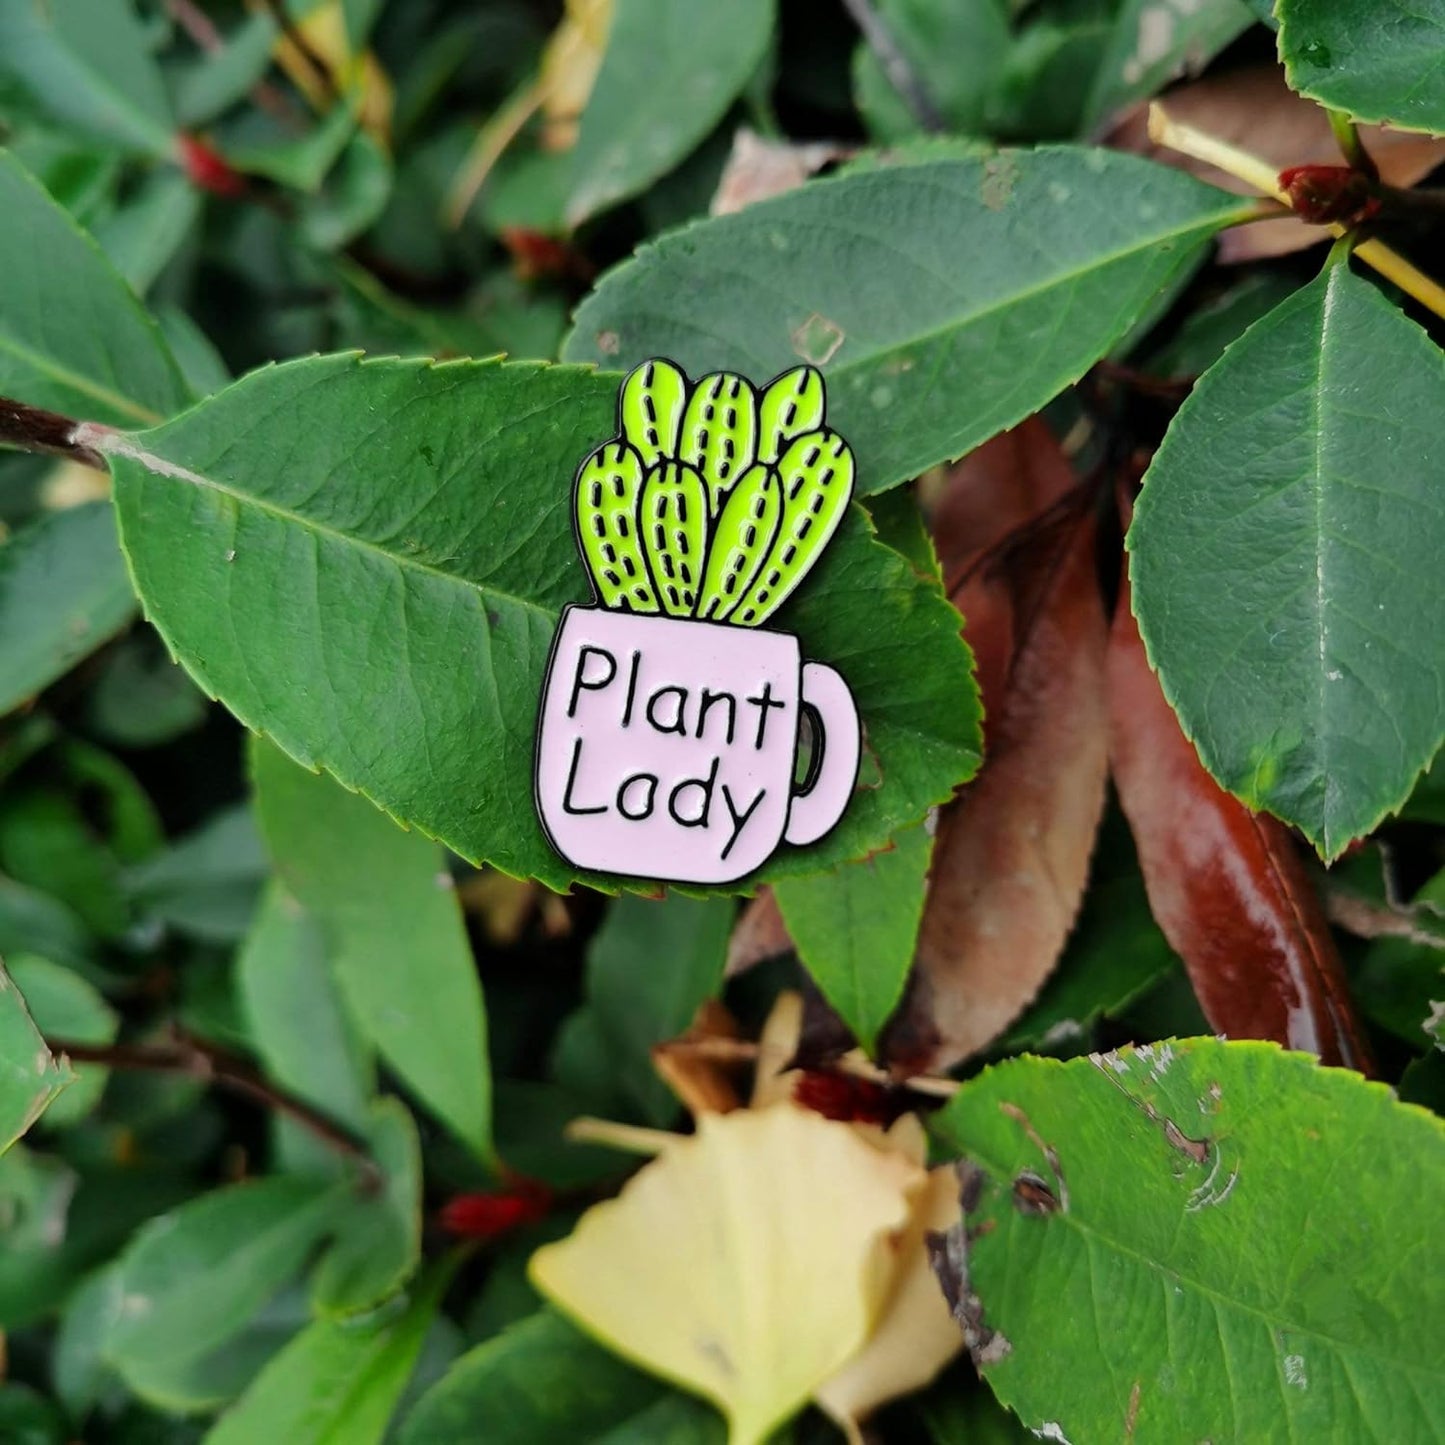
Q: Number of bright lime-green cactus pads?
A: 7